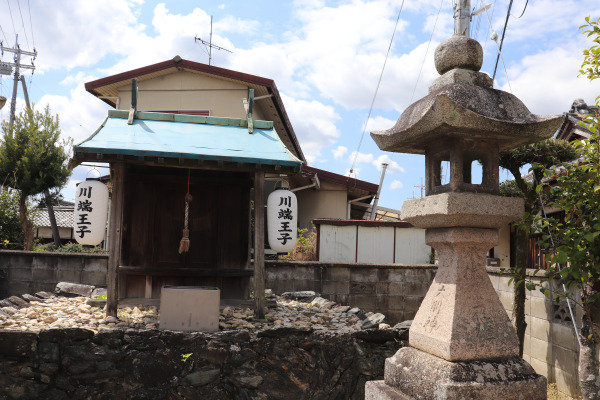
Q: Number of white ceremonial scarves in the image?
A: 0